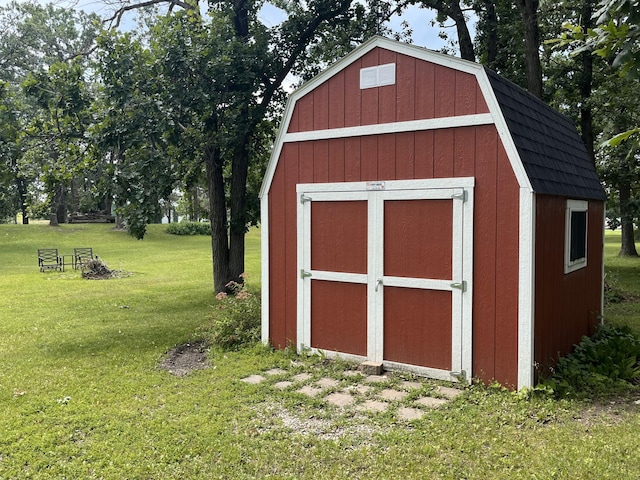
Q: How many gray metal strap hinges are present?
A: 6